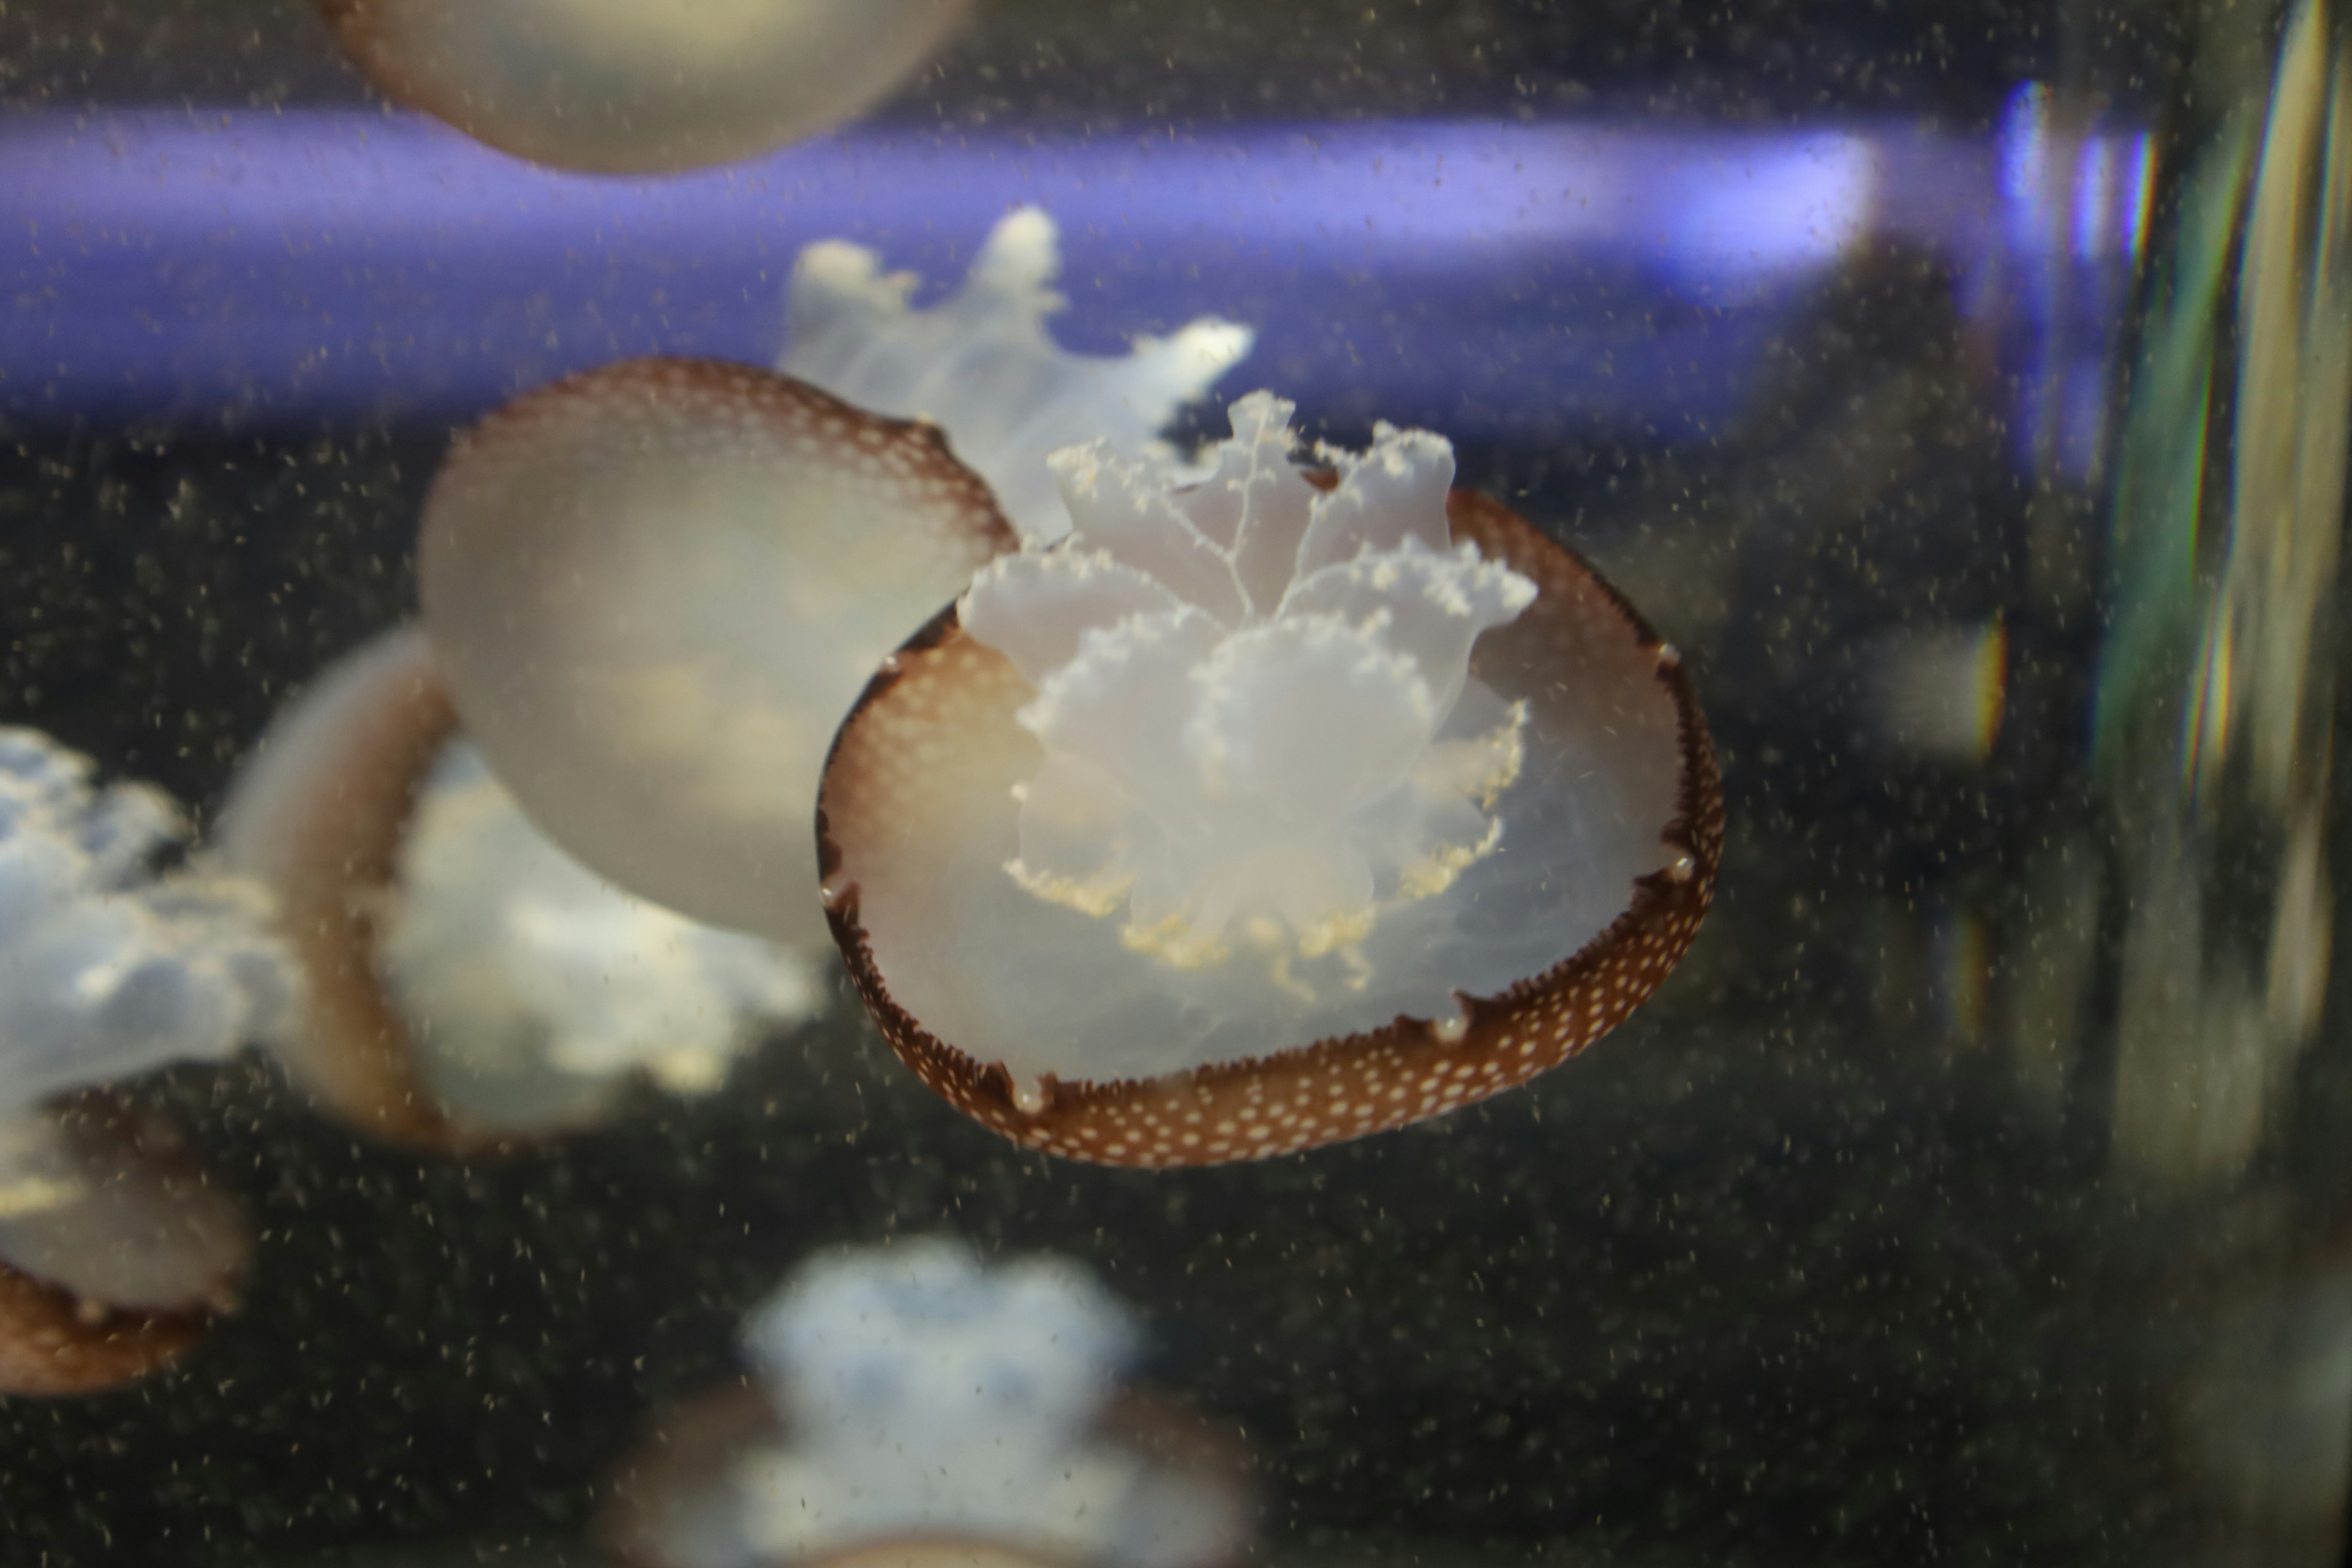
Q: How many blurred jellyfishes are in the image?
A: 5